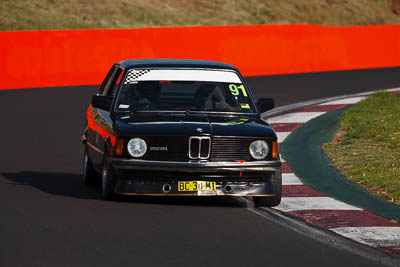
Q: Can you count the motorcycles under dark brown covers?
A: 0